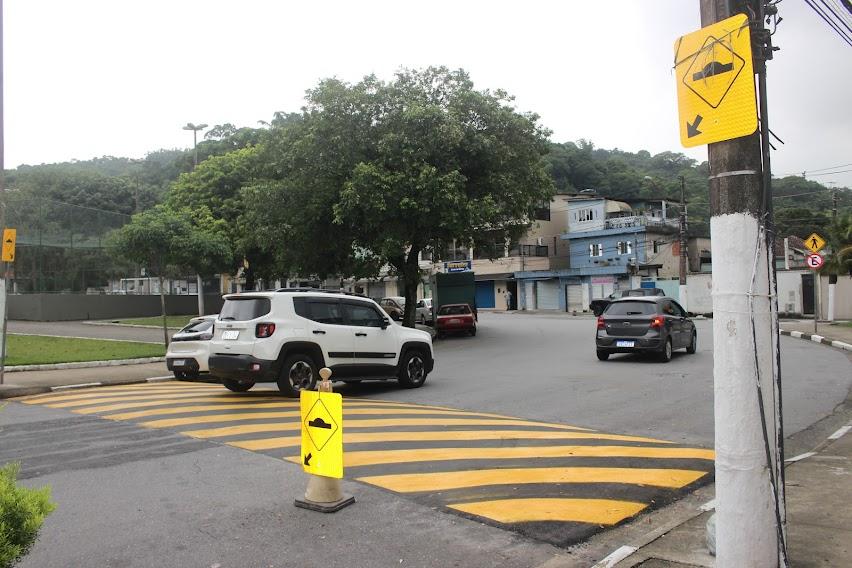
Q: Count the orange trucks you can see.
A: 0